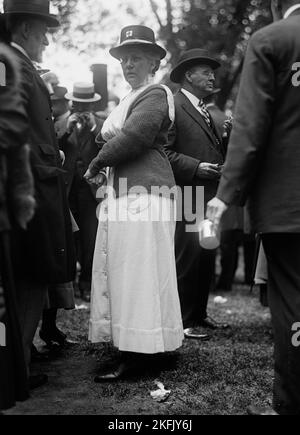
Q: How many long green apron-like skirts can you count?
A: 0